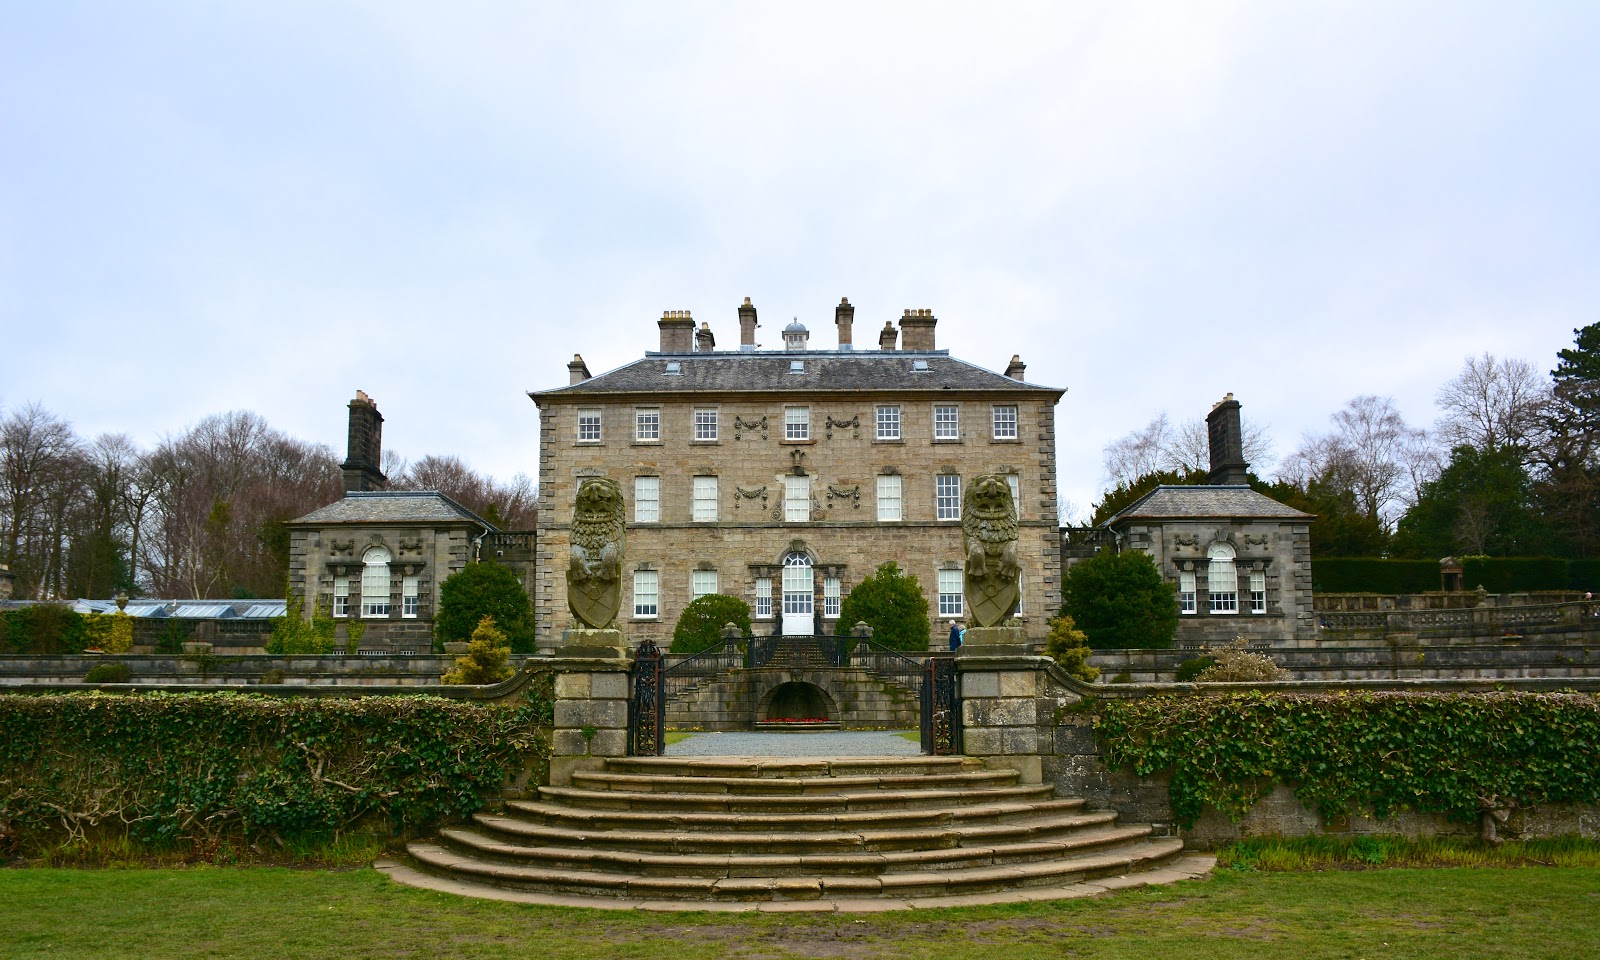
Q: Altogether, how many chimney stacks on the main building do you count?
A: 8